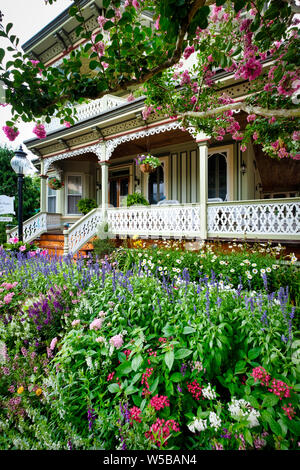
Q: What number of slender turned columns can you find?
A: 3